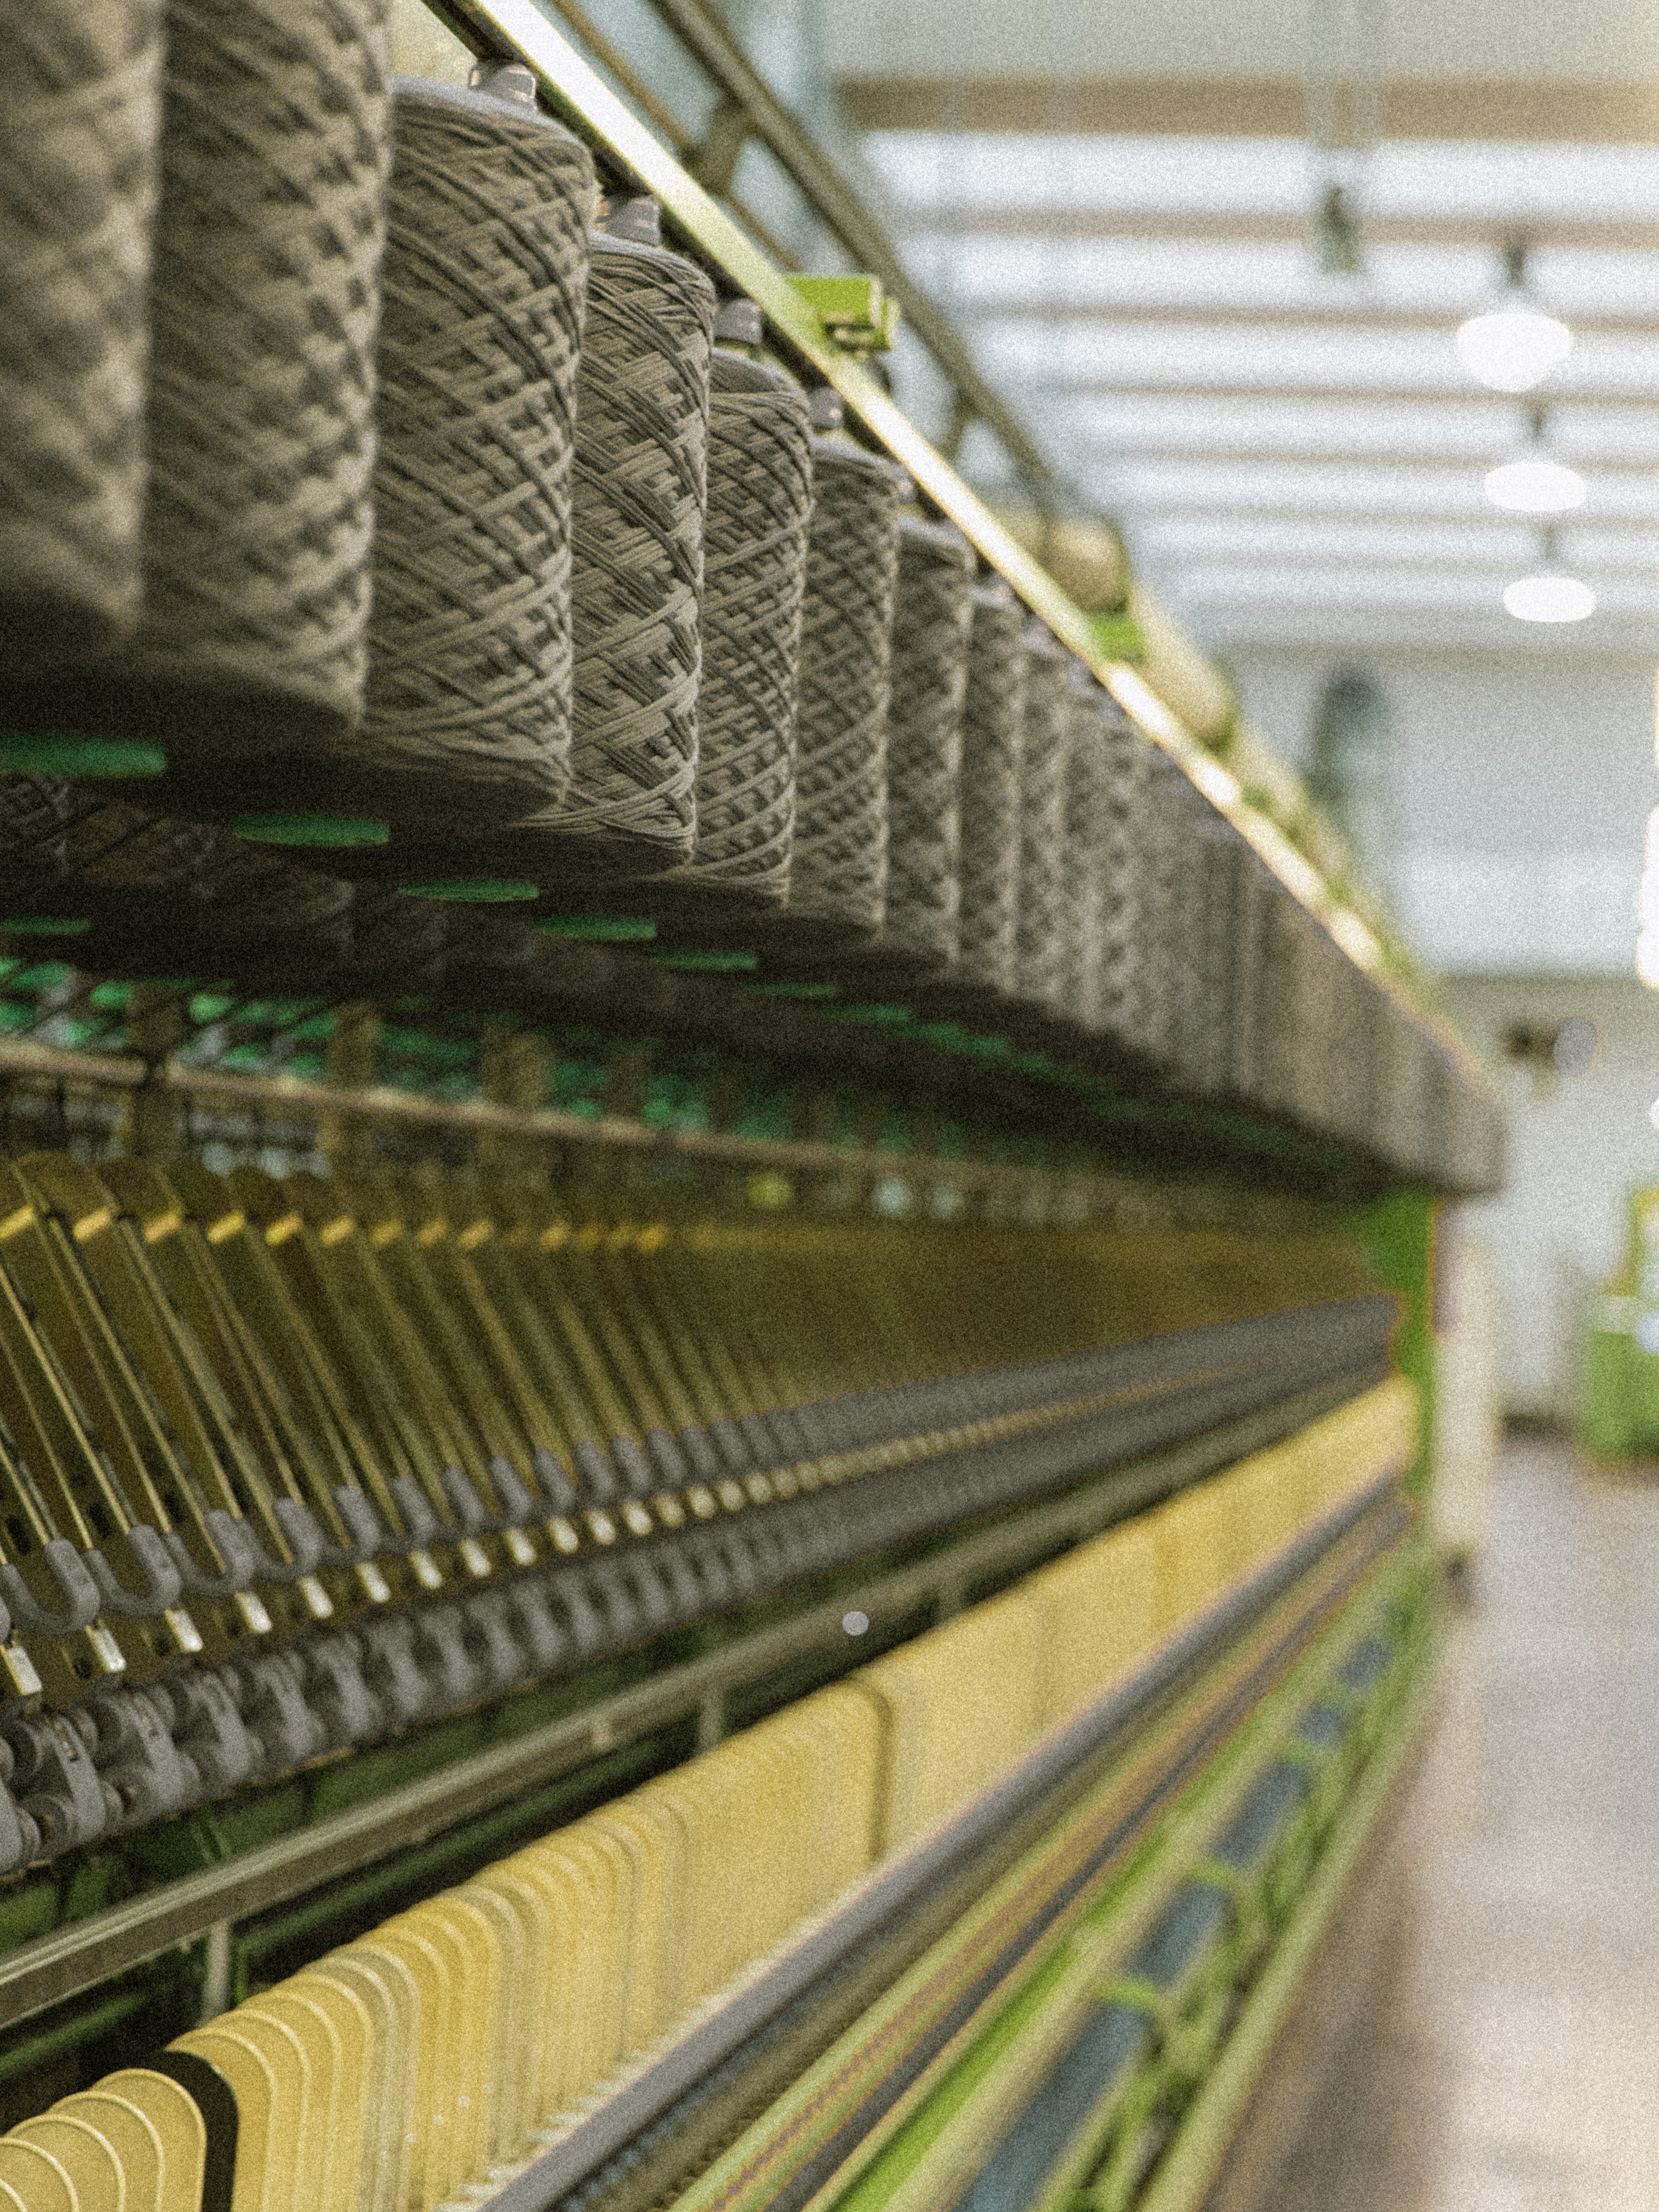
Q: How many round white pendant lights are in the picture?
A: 3